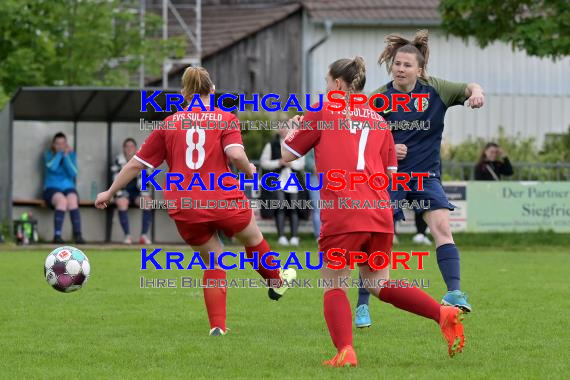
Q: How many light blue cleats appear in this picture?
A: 2